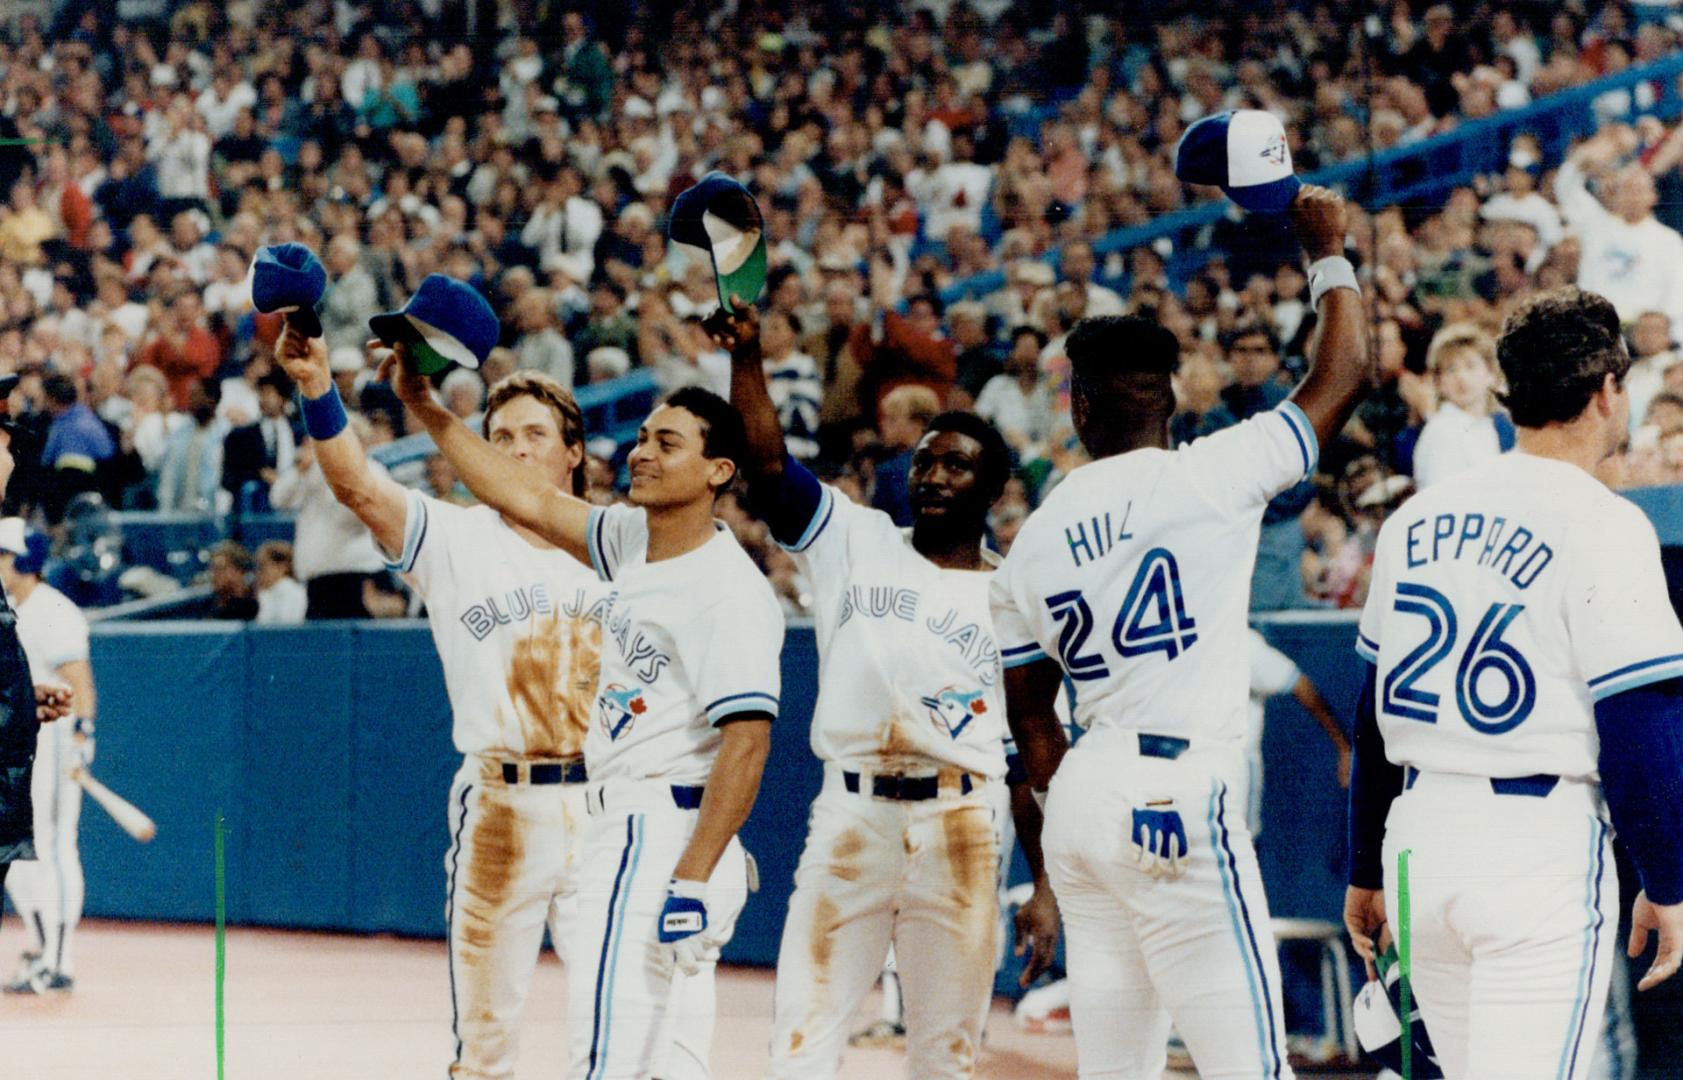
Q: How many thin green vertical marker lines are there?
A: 2